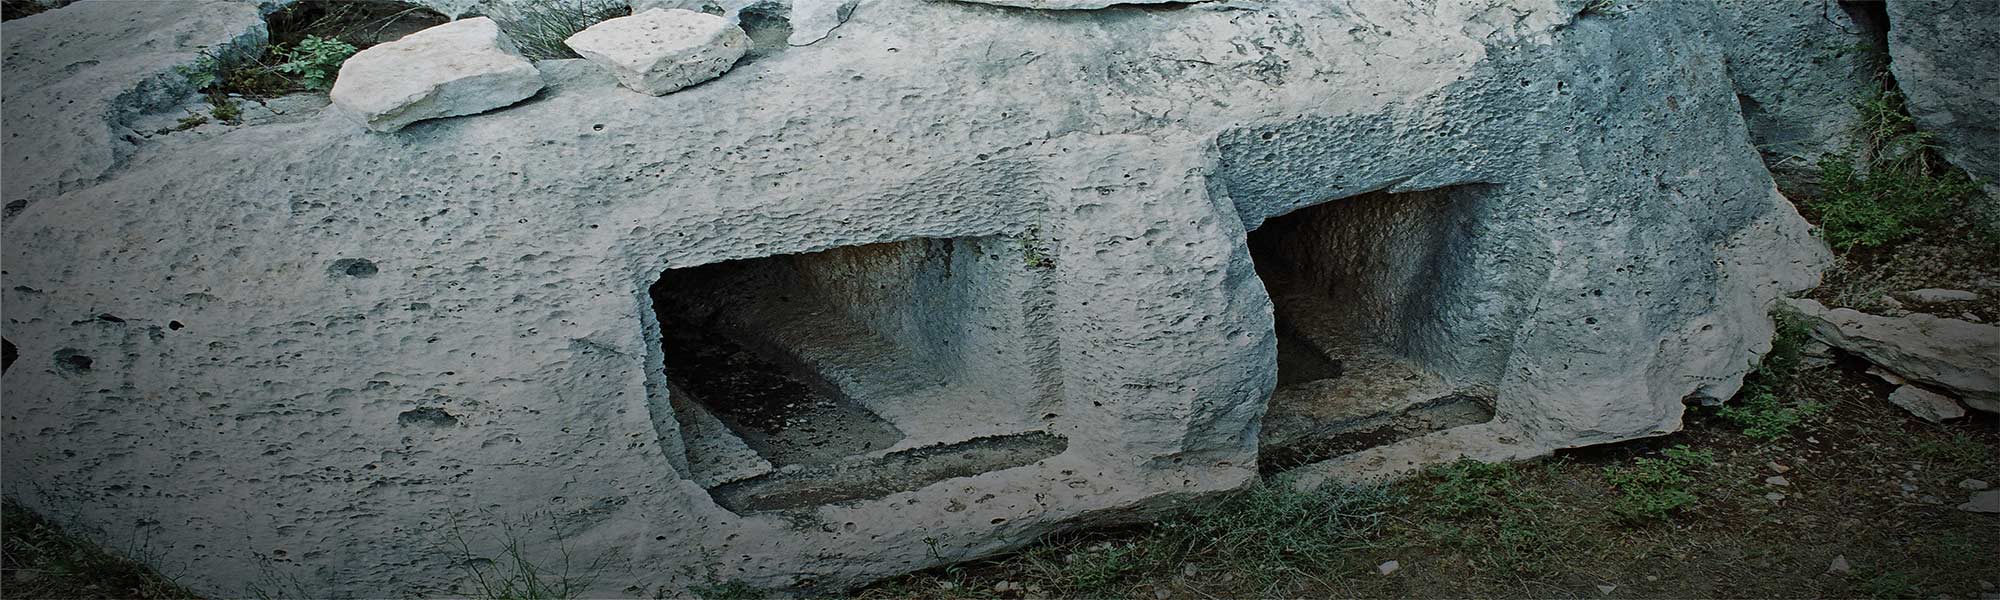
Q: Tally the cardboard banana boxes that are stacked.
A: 0